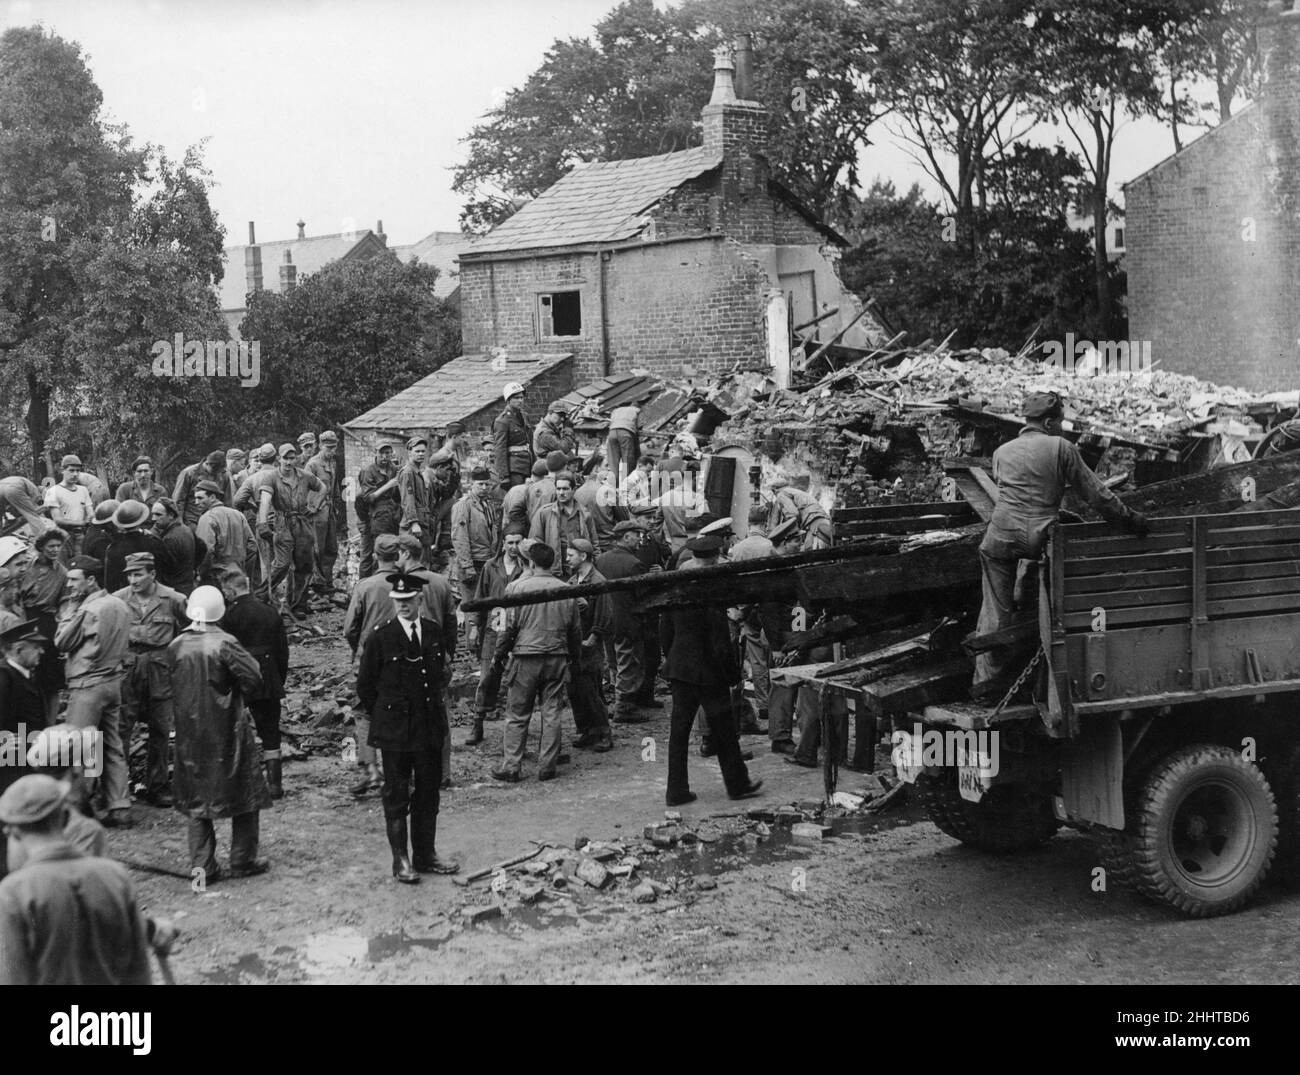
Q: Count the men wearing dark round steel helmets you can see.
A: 2